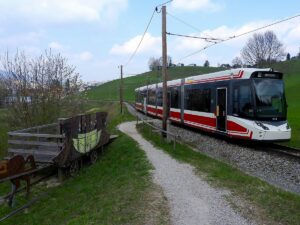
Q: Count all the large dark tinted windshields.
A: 1